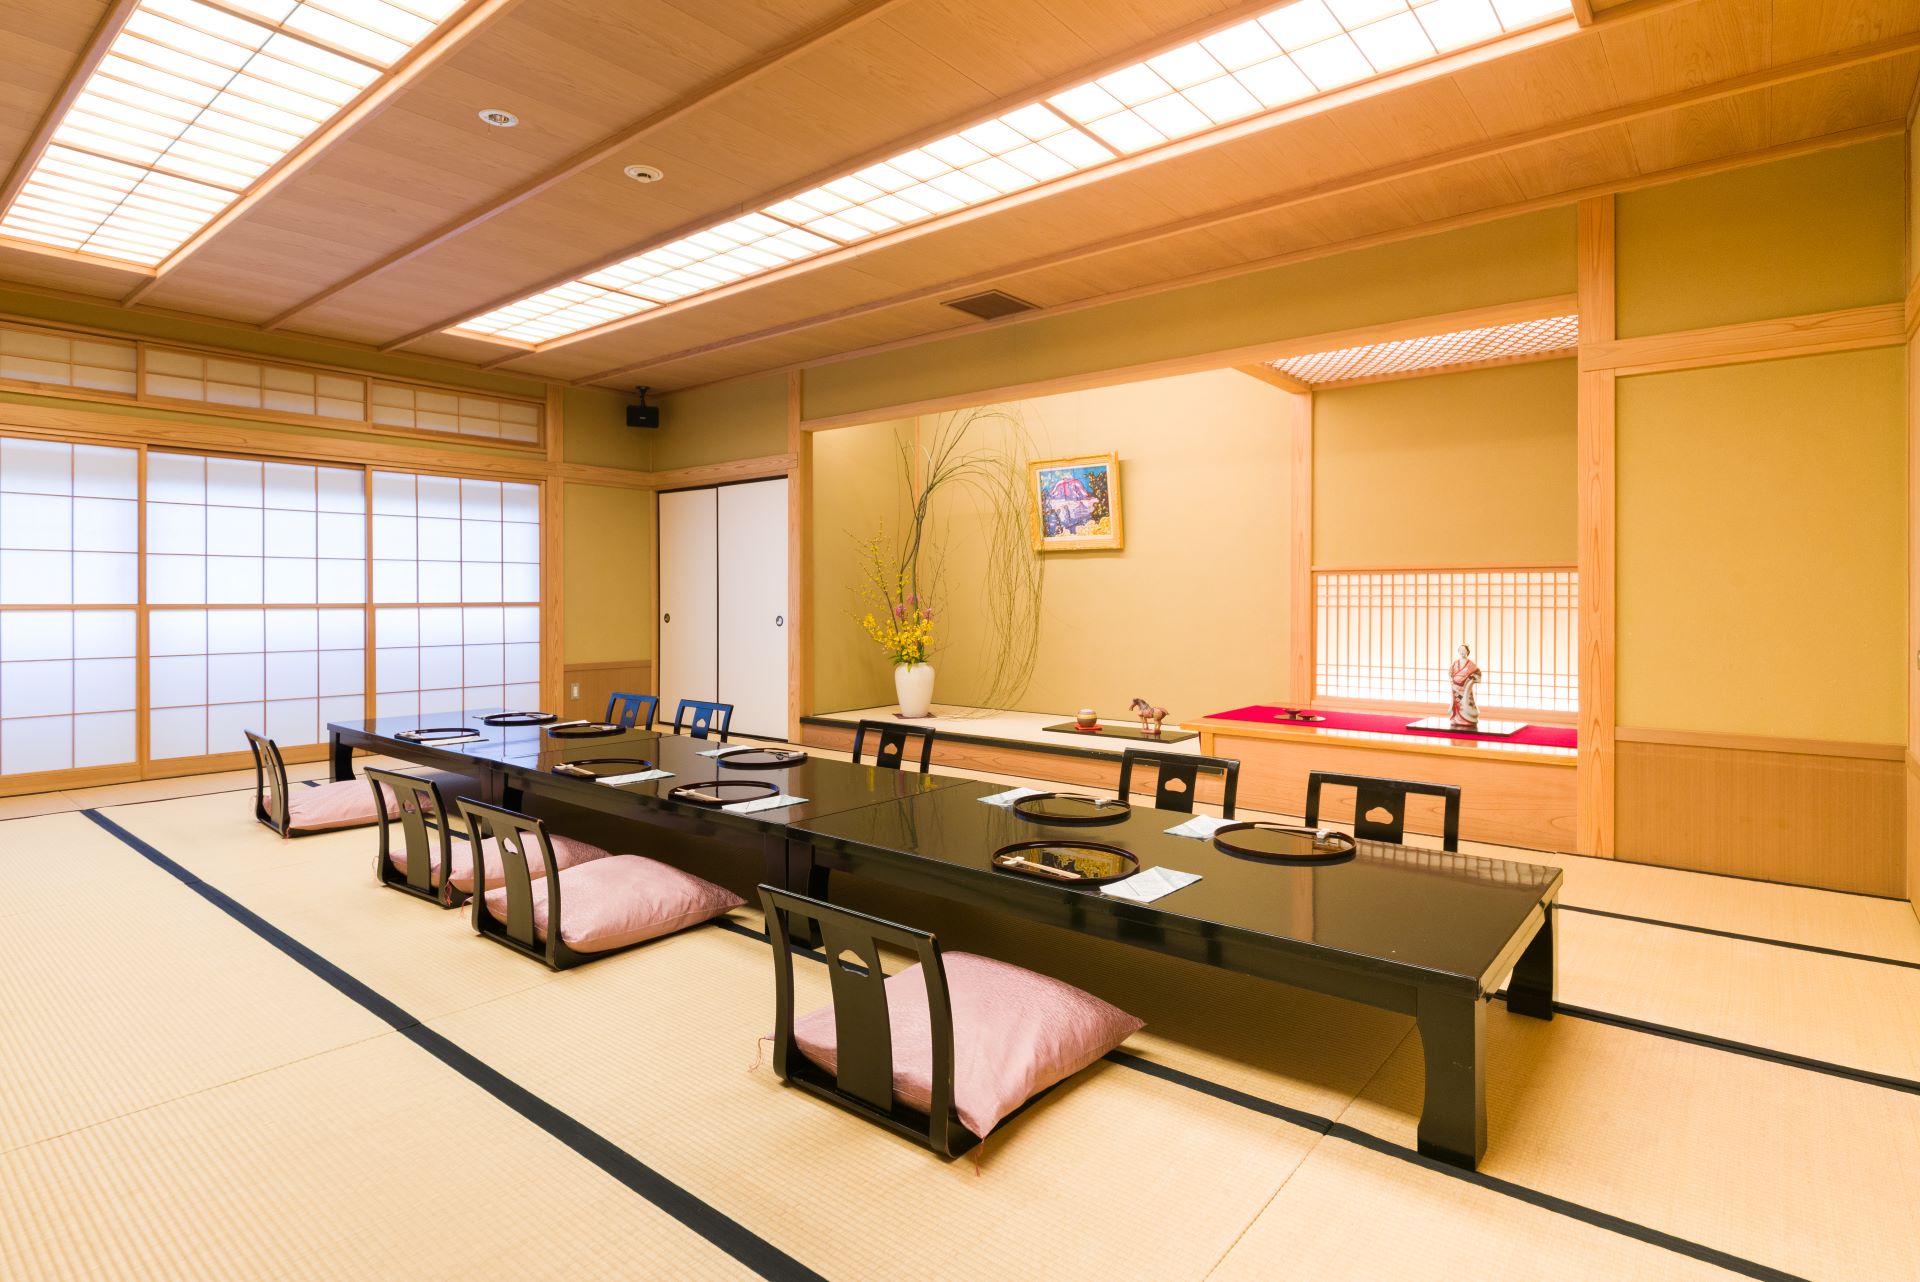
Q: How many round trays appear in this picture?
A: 9